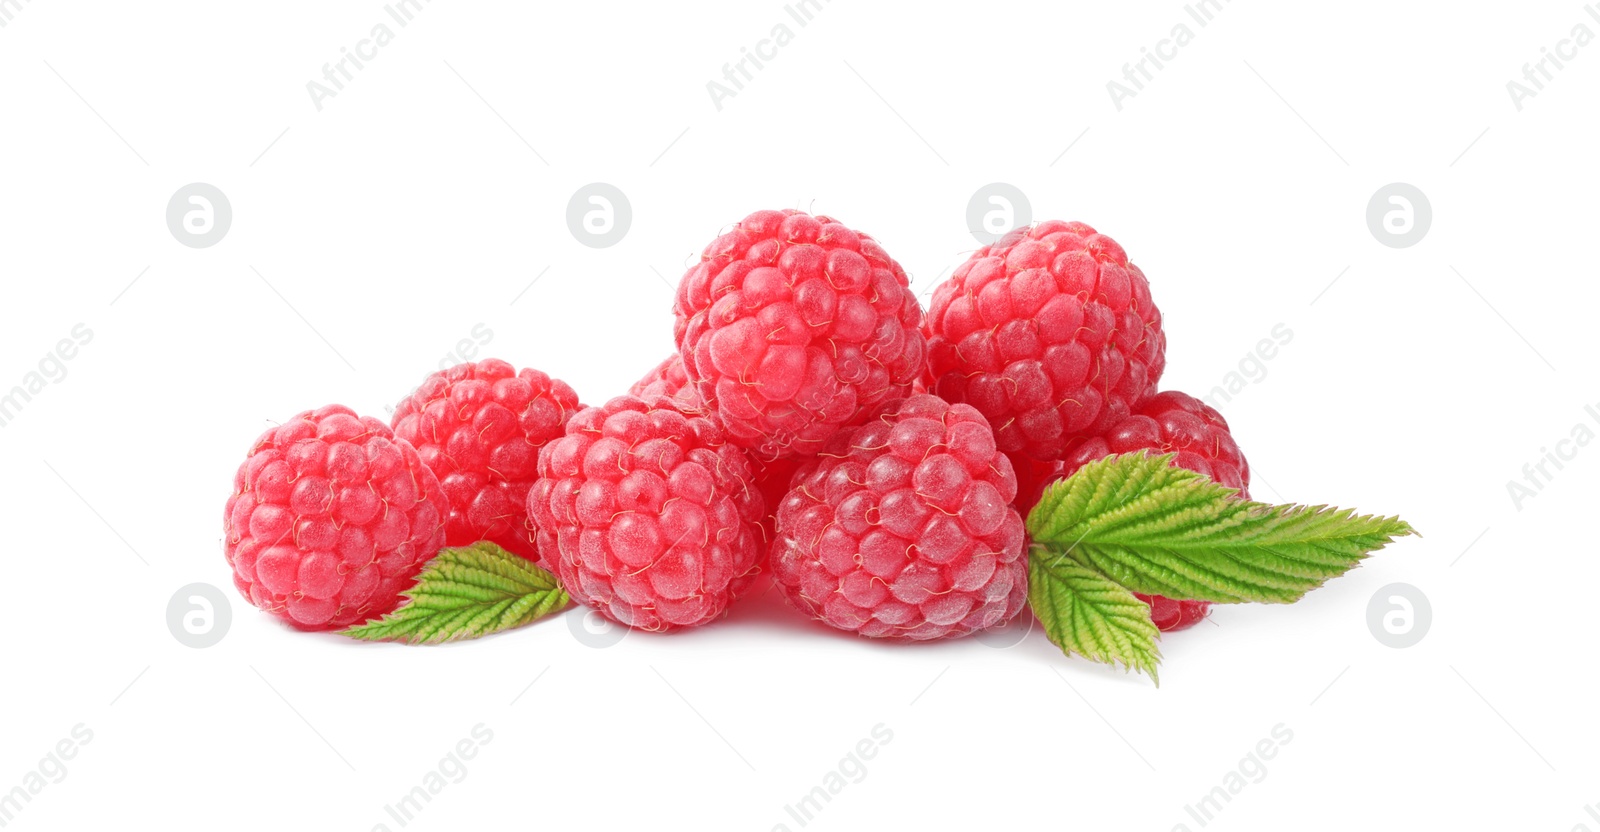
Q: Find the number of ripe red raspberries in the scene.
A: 8